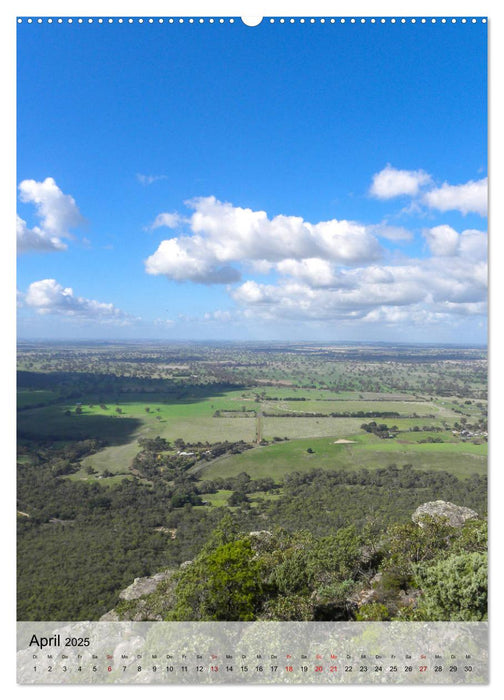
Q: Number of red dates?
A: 6